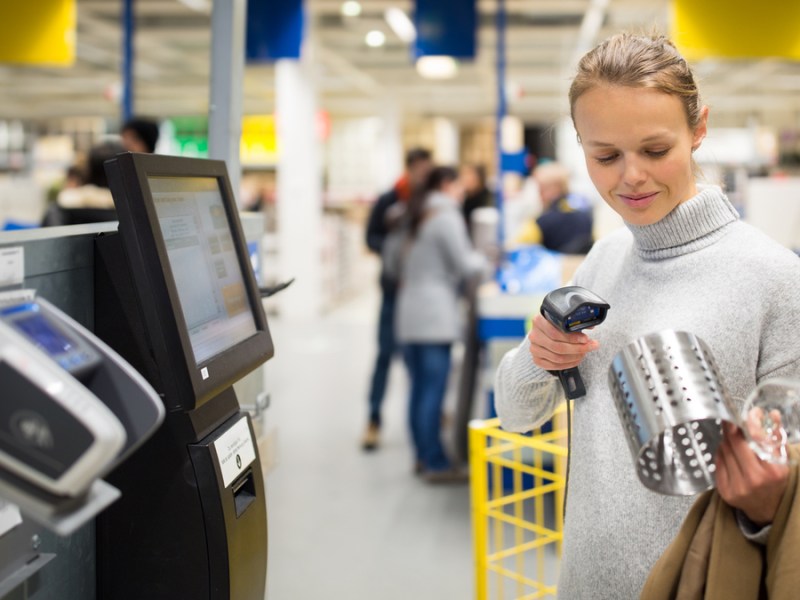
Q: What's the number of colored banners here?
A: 4